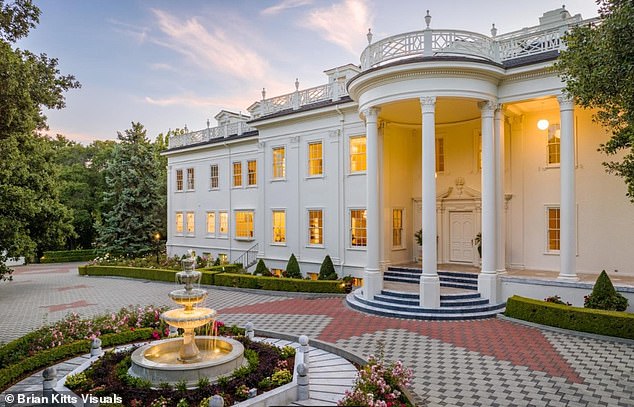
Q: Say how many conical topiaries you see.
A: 4